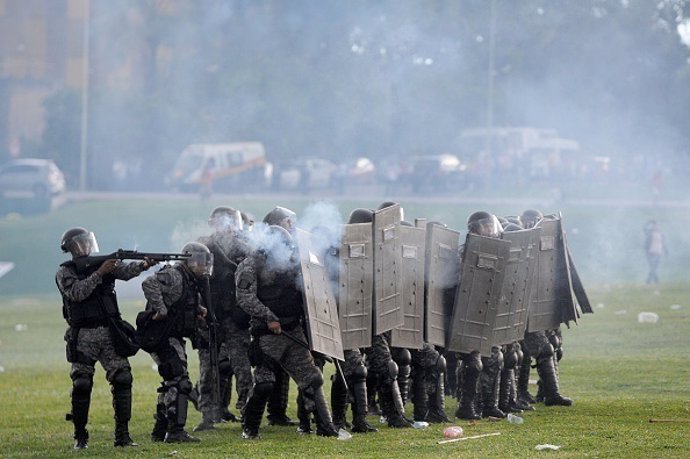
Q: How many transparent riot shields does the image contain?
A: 0